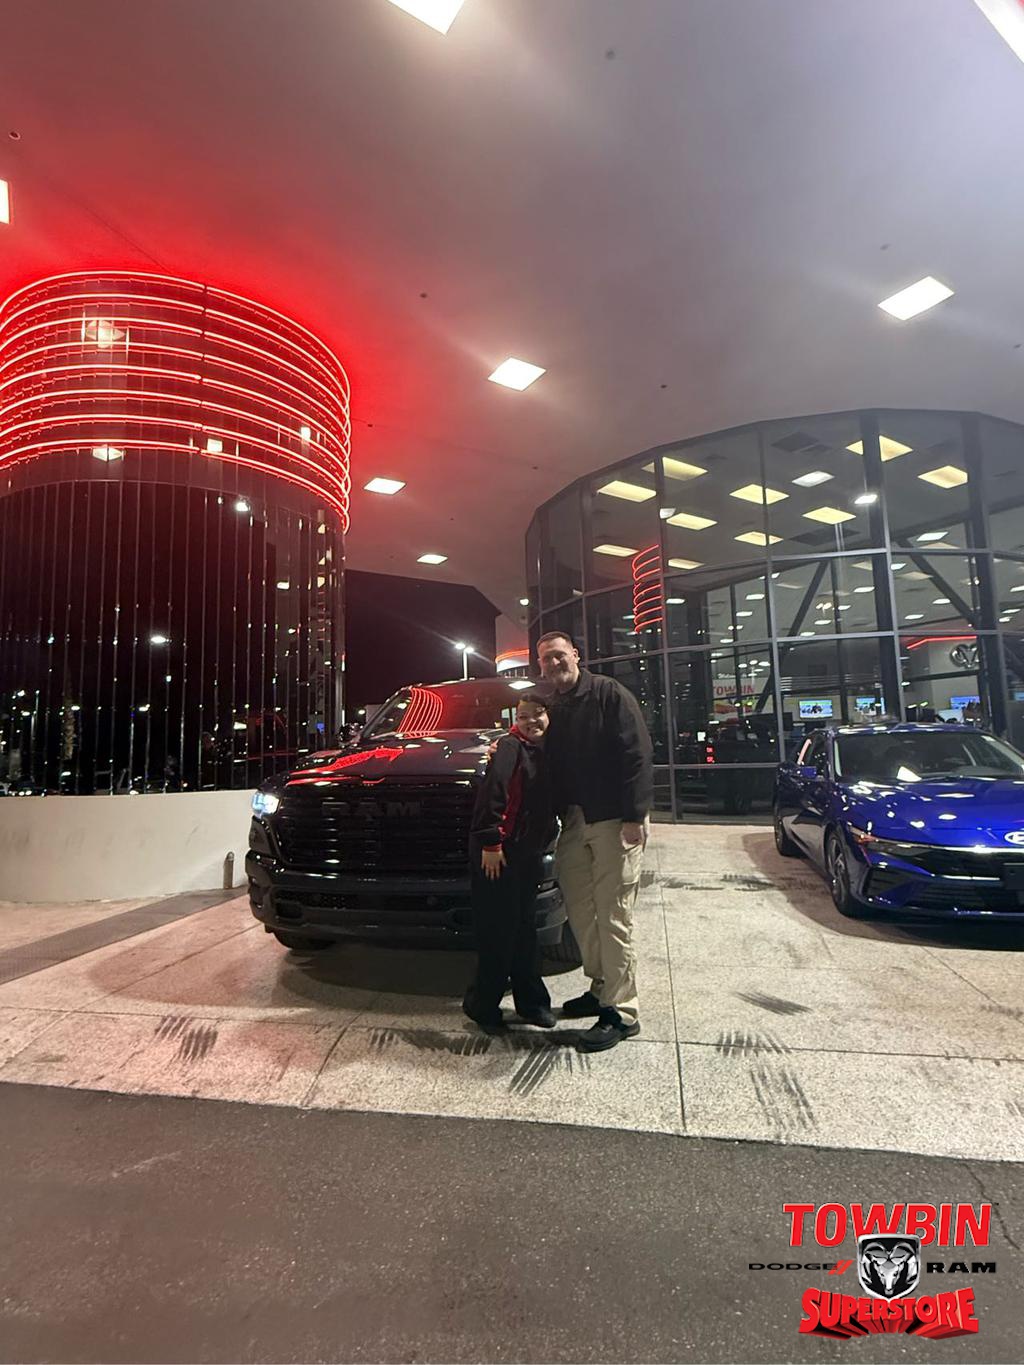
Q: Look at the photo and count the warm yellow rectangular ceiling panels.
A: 10